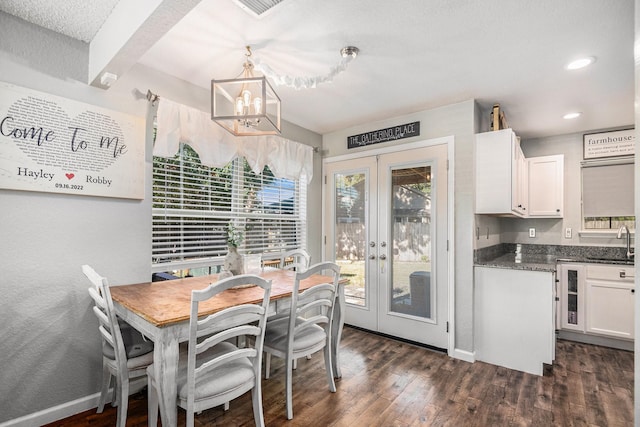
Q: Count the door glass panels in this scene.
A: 2